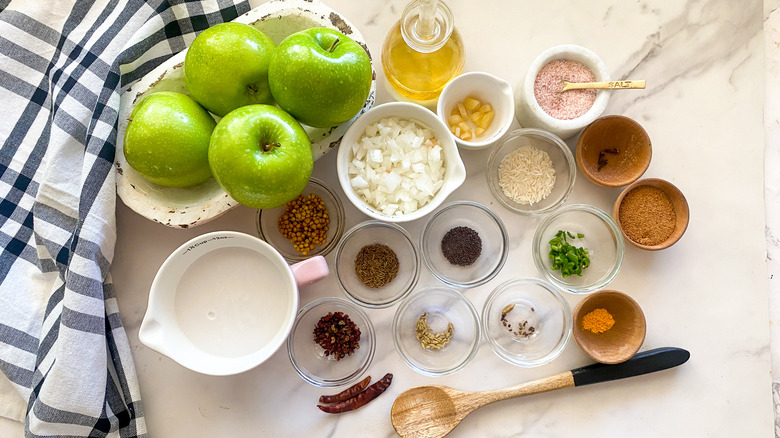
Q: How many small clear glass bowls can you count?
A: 8